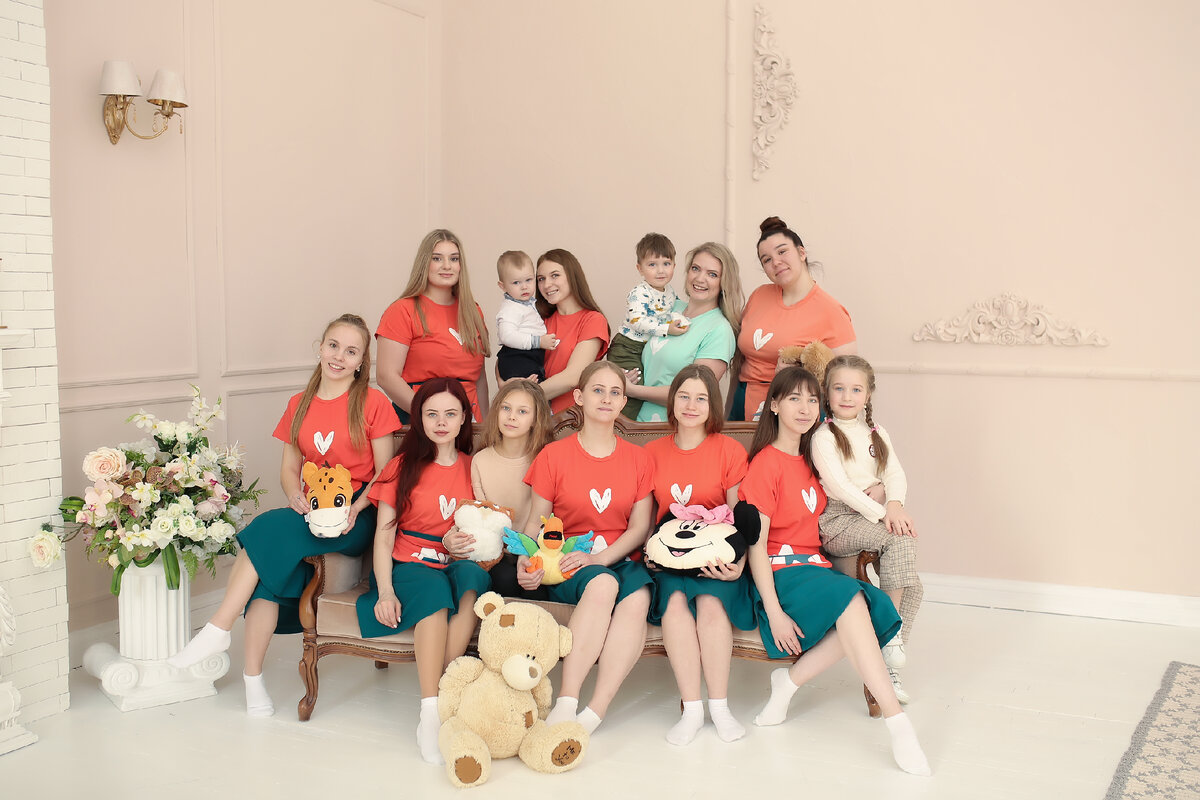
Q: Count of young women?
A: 9